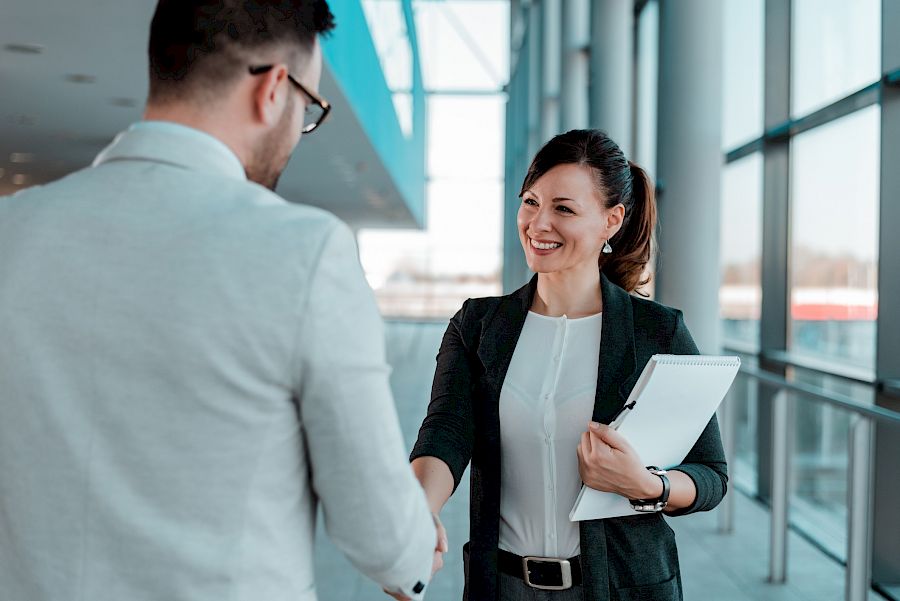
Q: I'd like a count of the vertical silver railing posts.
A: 3